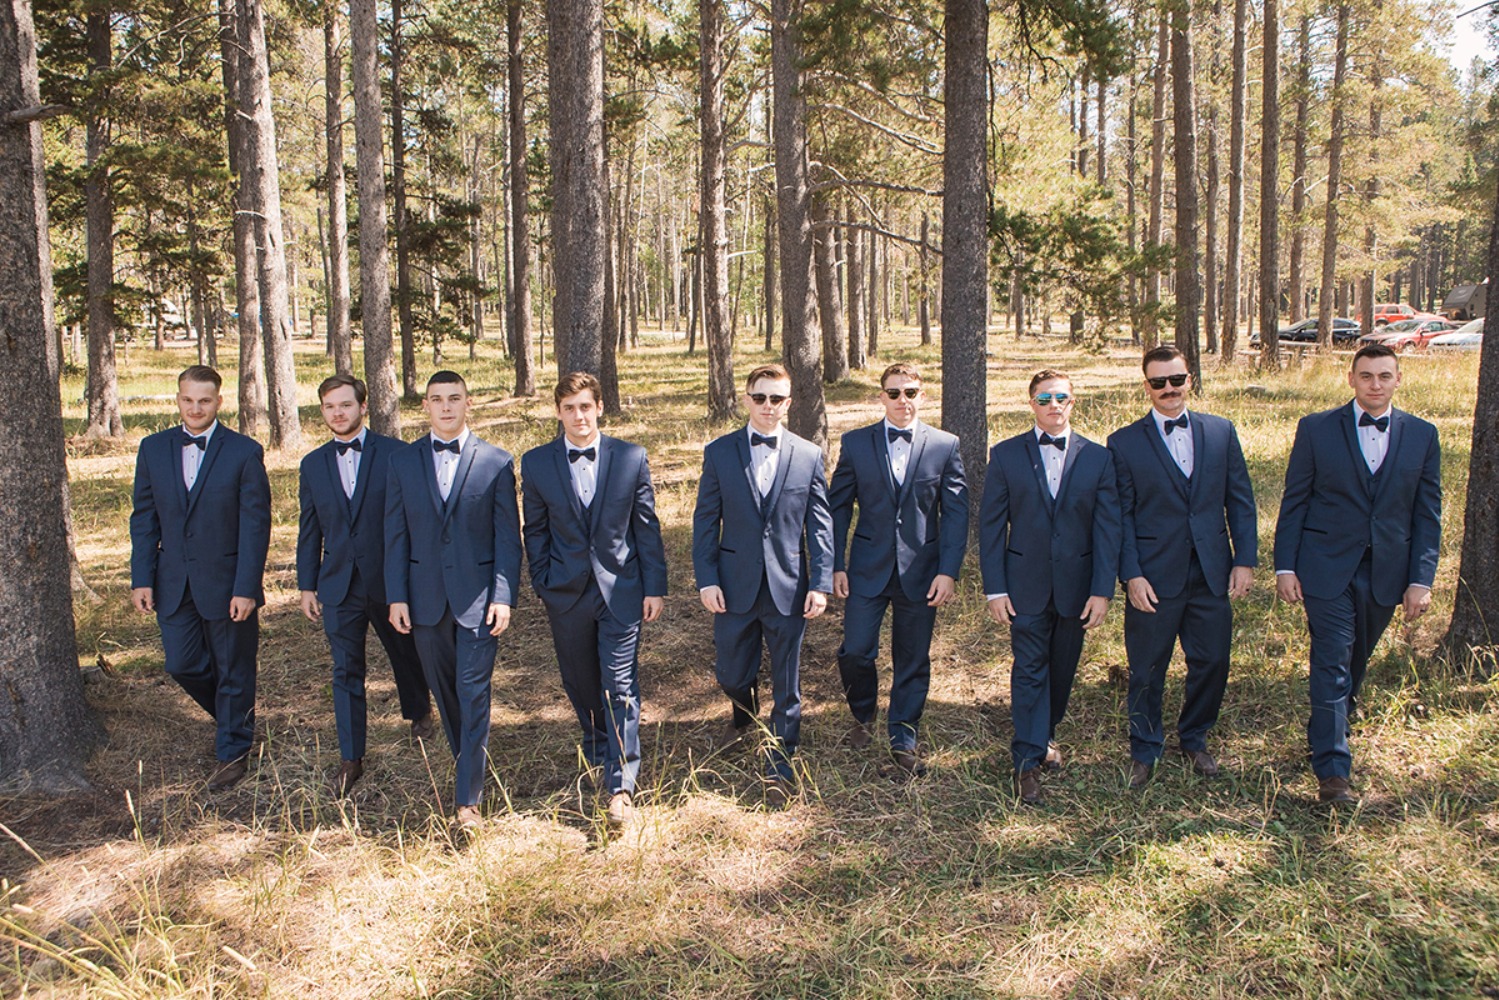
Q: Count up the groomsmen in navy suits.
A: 9